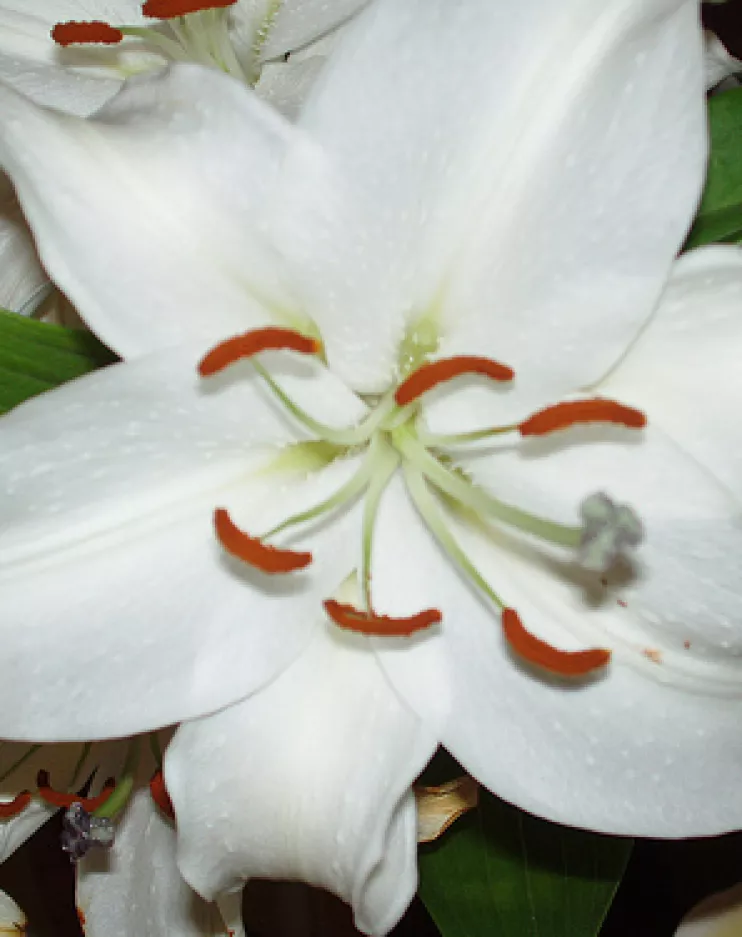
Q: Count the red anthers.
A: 11